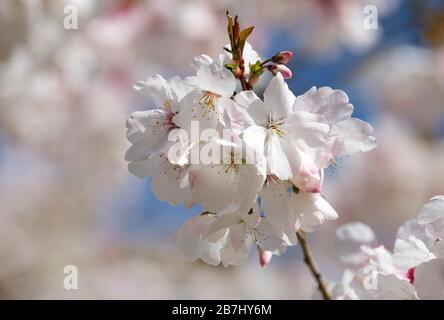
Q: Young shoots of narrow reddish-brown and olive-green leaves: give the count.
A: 1